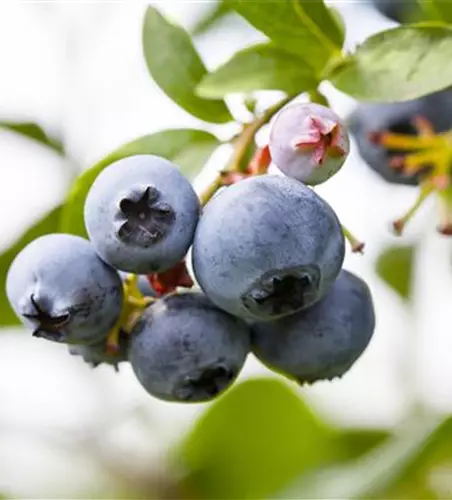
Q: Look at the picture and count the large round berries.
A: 5